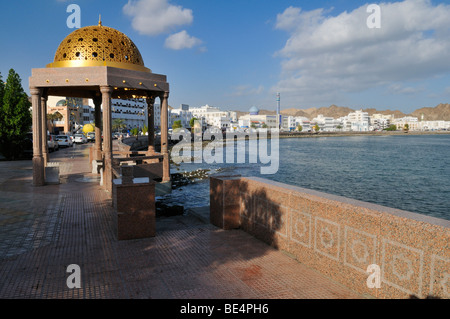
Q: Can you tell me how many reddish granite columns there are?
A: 6